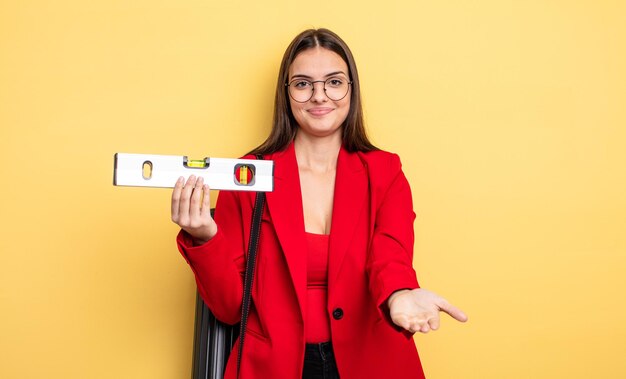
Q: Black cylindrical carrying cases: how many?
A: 1